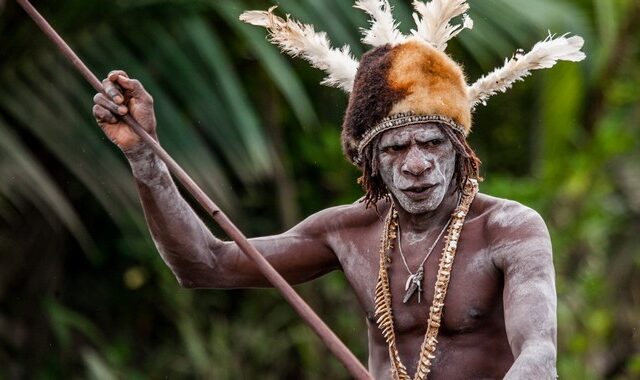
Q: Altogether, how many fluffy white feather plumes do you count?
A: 4